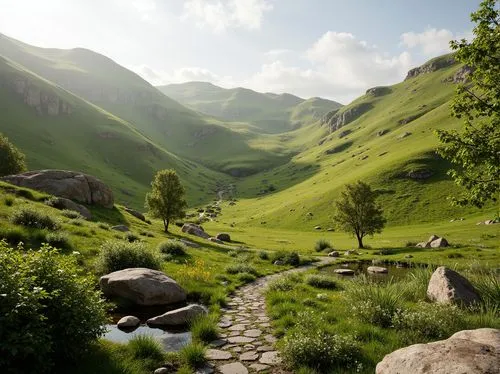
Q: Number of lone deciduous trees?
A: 2